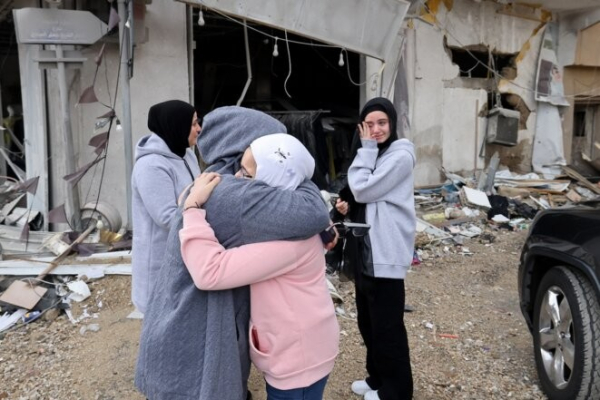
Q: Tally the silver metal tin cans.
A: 0